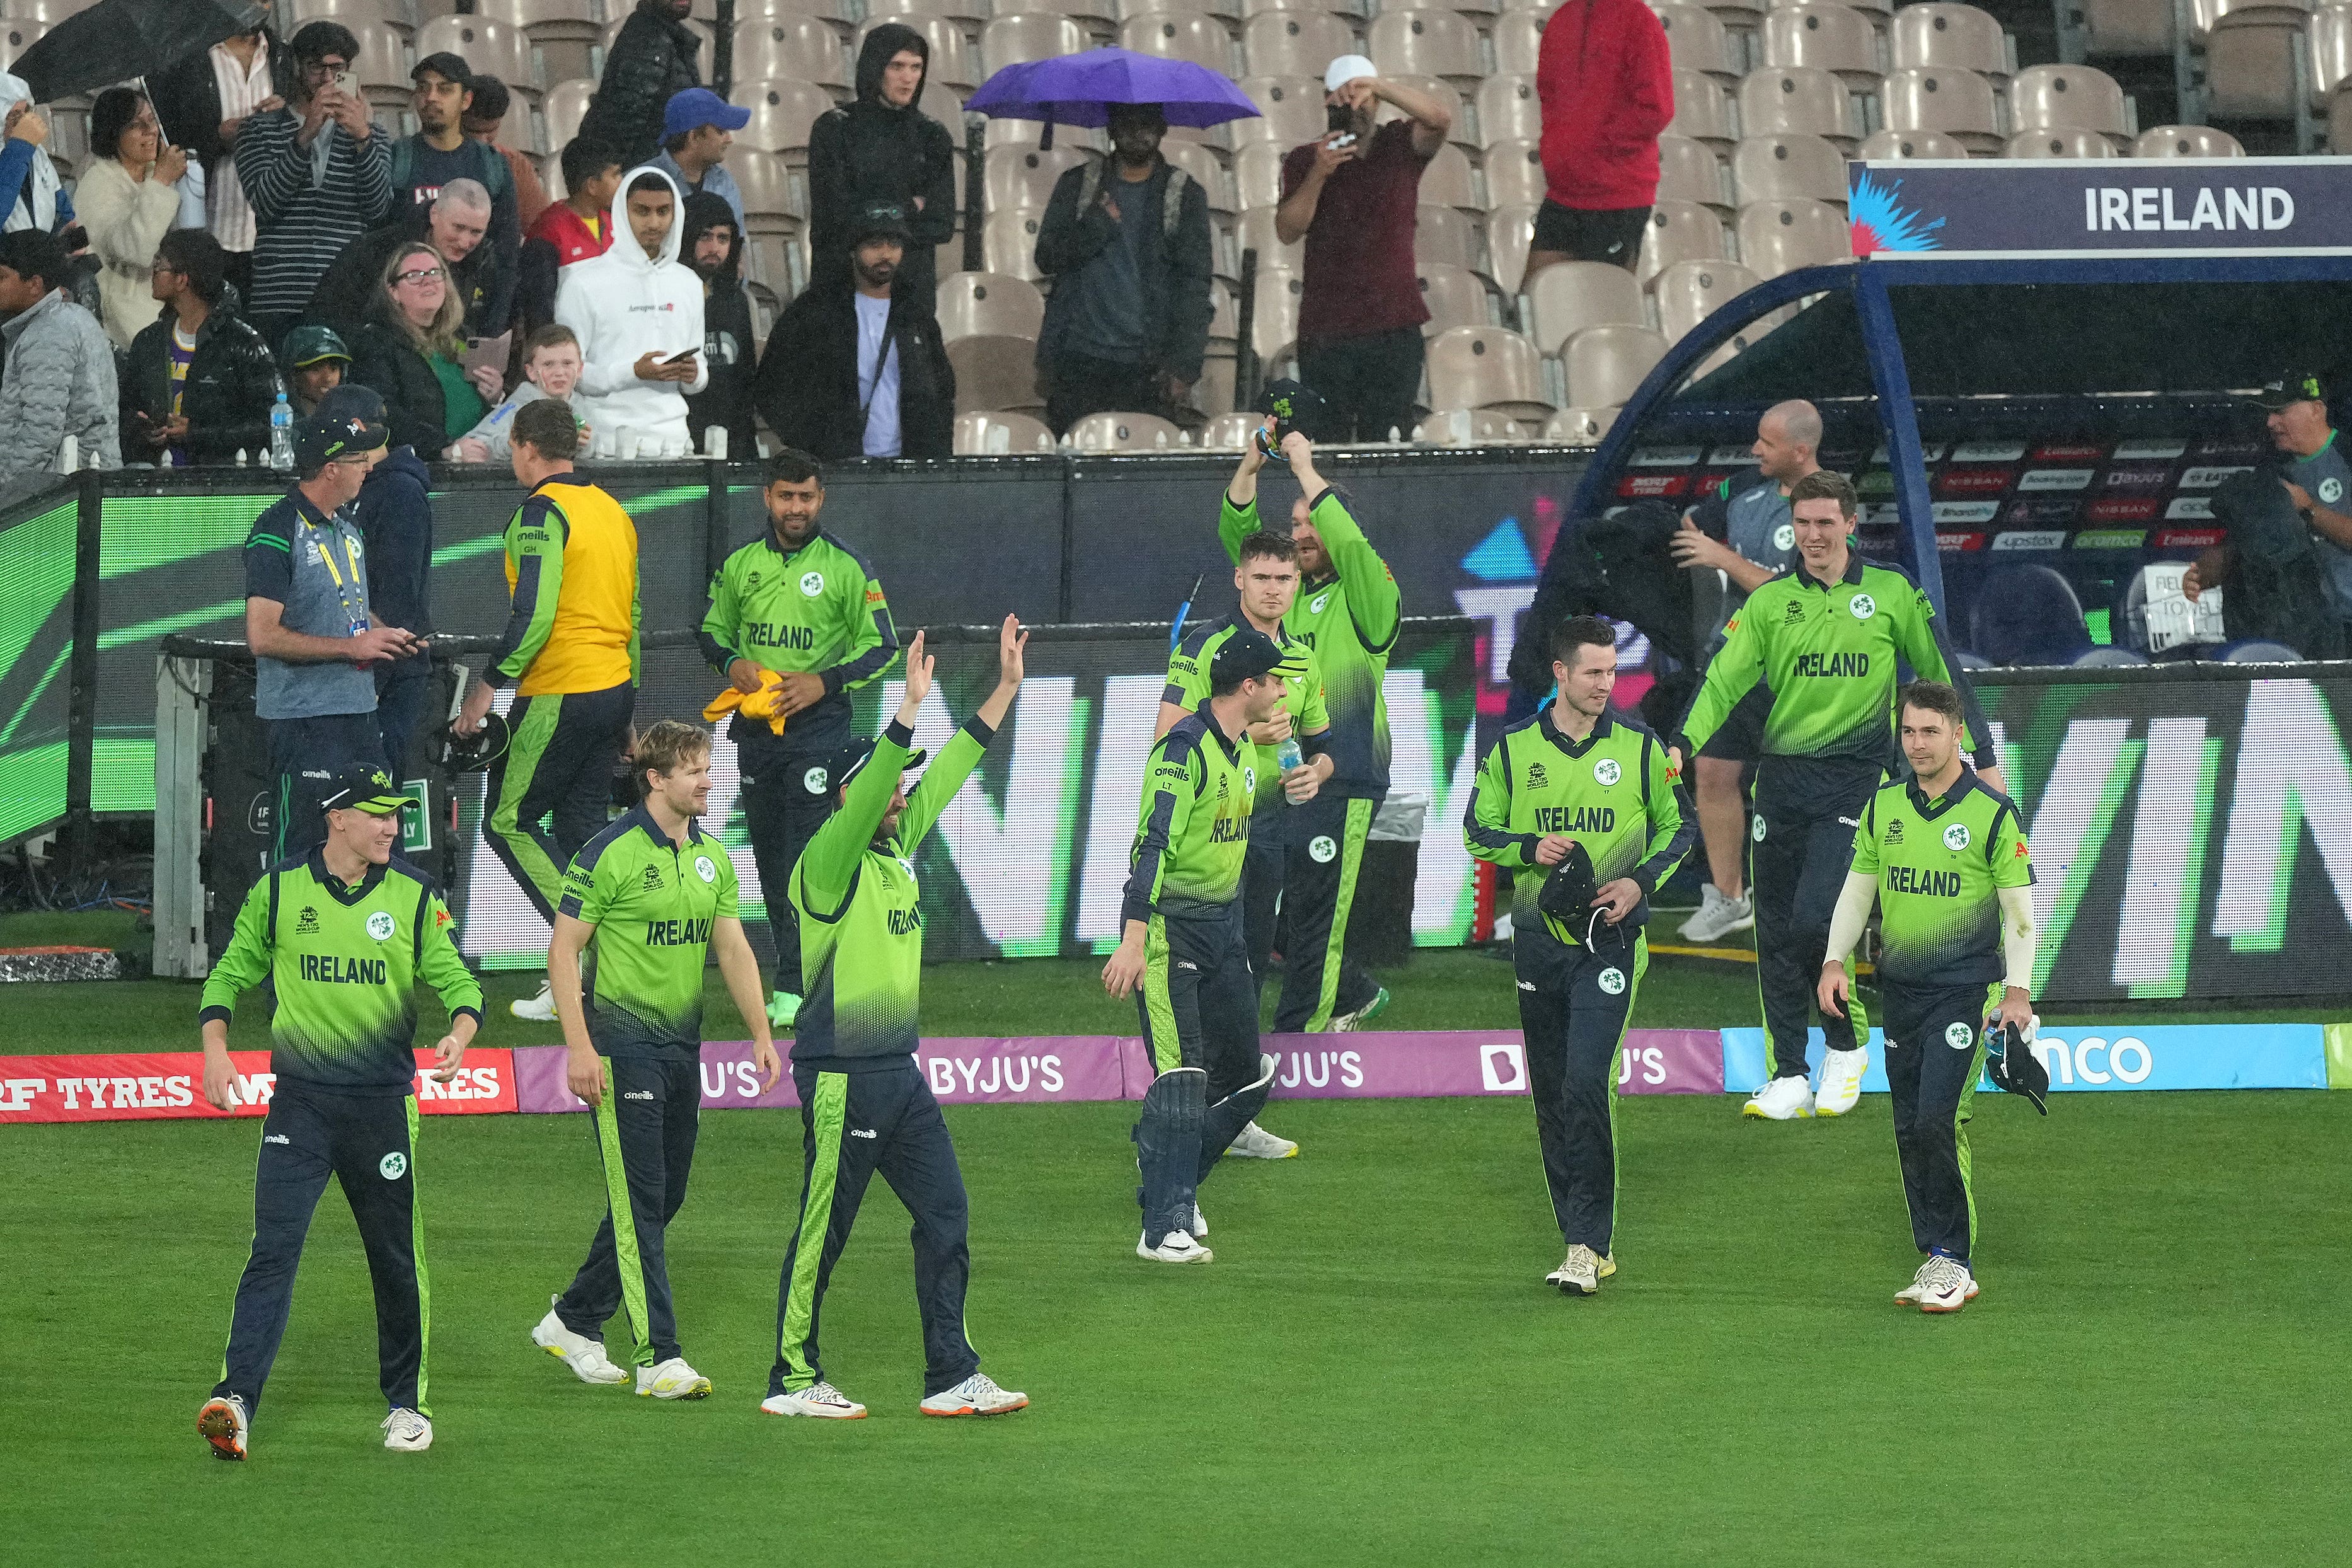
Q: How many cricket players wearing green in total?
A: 11